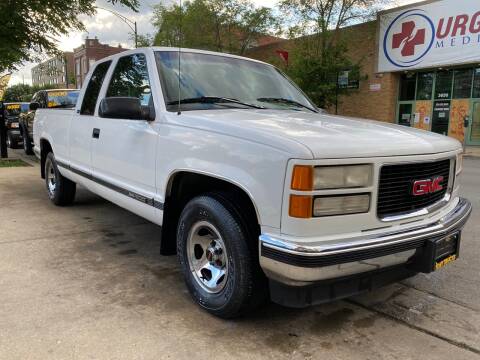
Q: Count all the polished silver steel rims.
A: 2